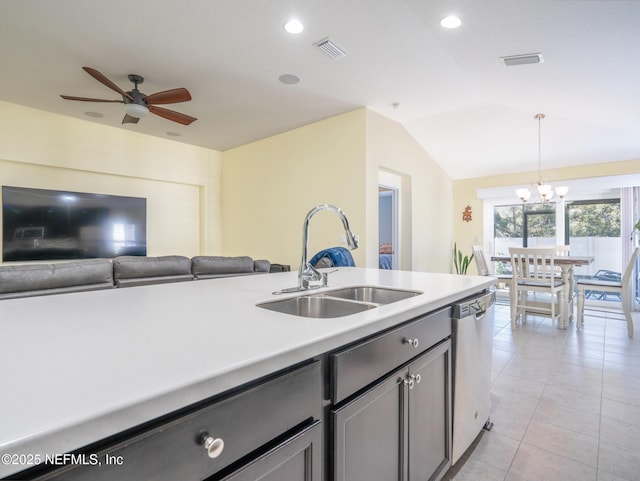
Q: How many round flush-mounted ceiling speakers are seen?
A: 3